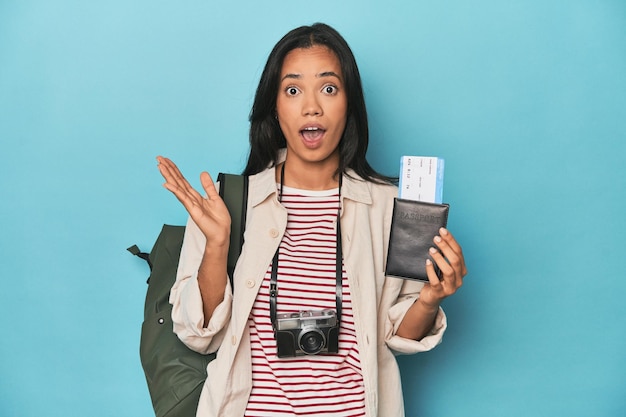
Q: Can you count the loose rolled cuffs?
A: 2